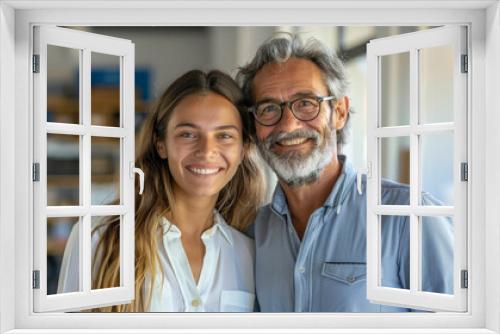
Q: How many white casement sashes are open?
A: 2